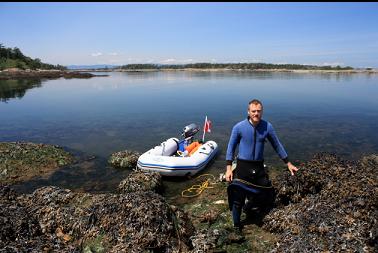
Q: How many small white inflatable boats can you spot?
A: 1